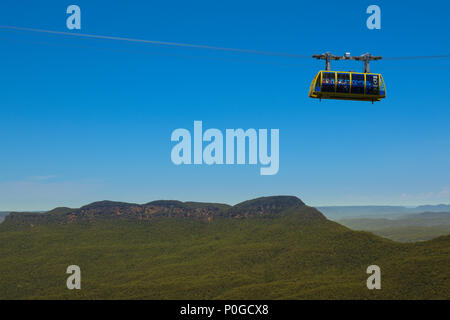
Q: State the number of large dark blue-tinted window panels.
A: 4